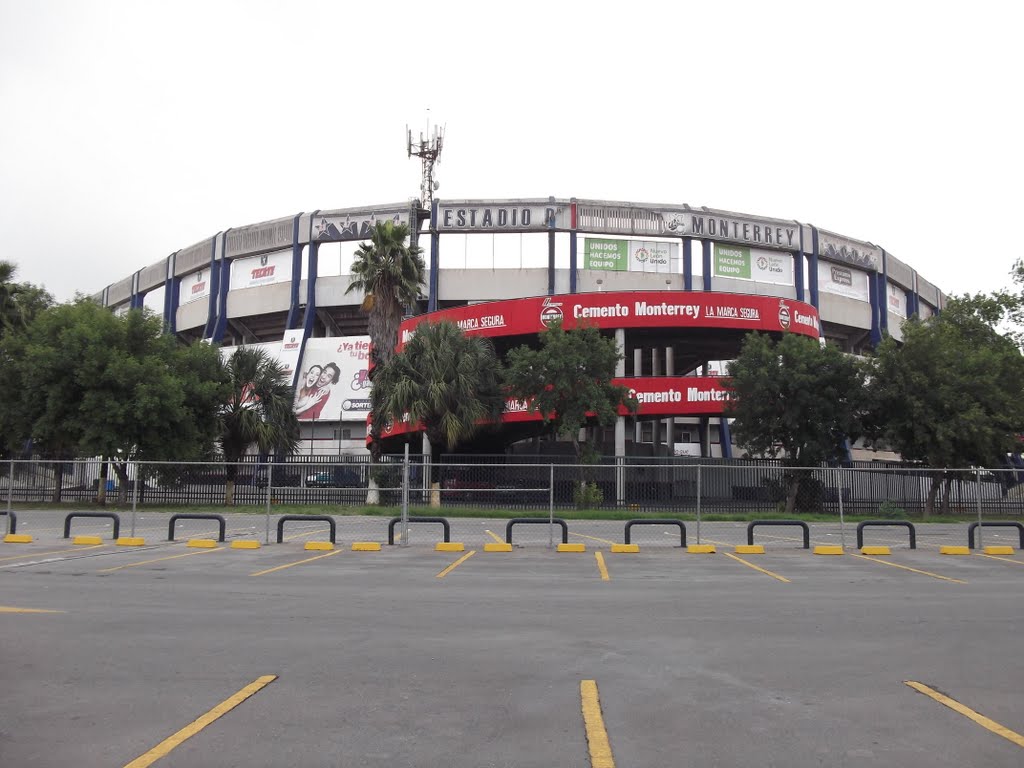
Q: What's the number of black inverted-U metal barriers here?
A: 10